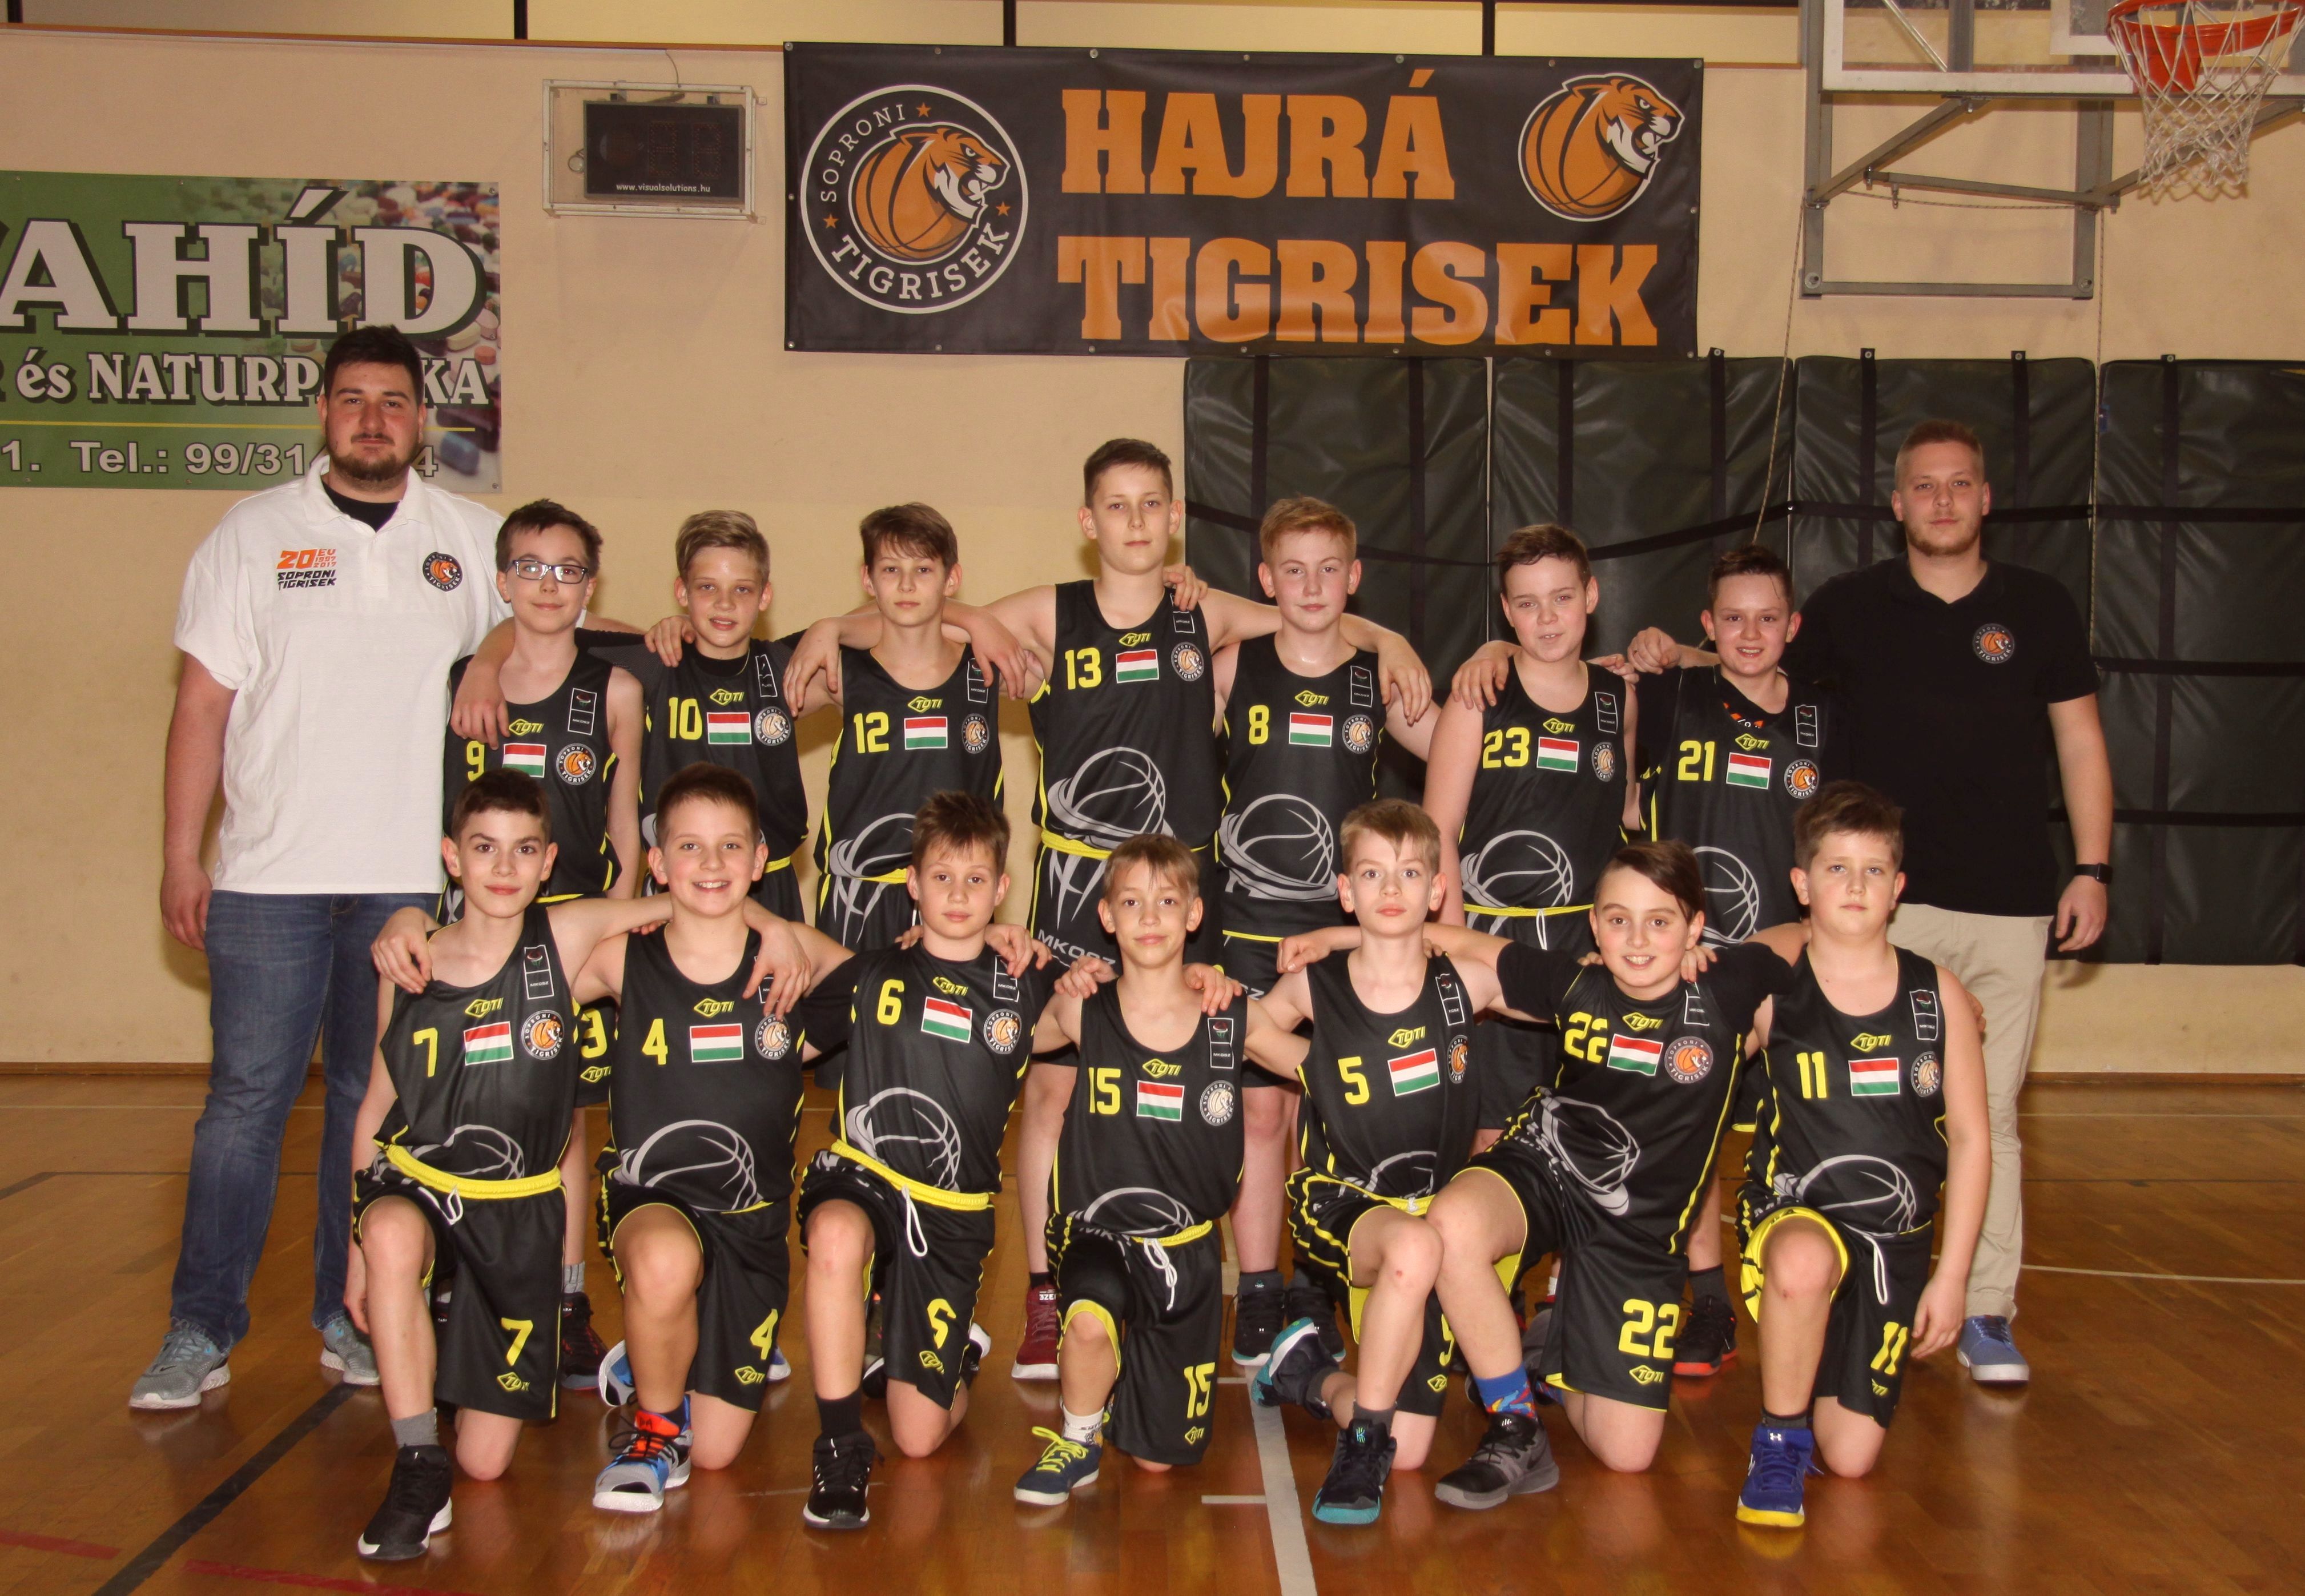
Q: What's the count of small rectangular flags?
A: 14